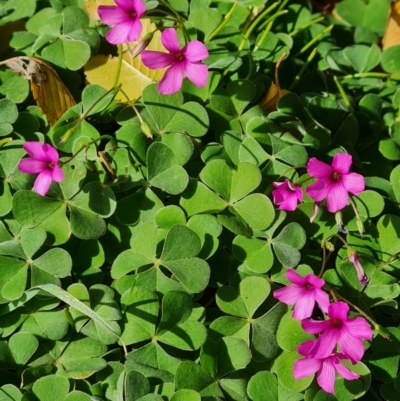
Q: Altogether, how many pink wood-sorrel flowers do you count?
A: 8